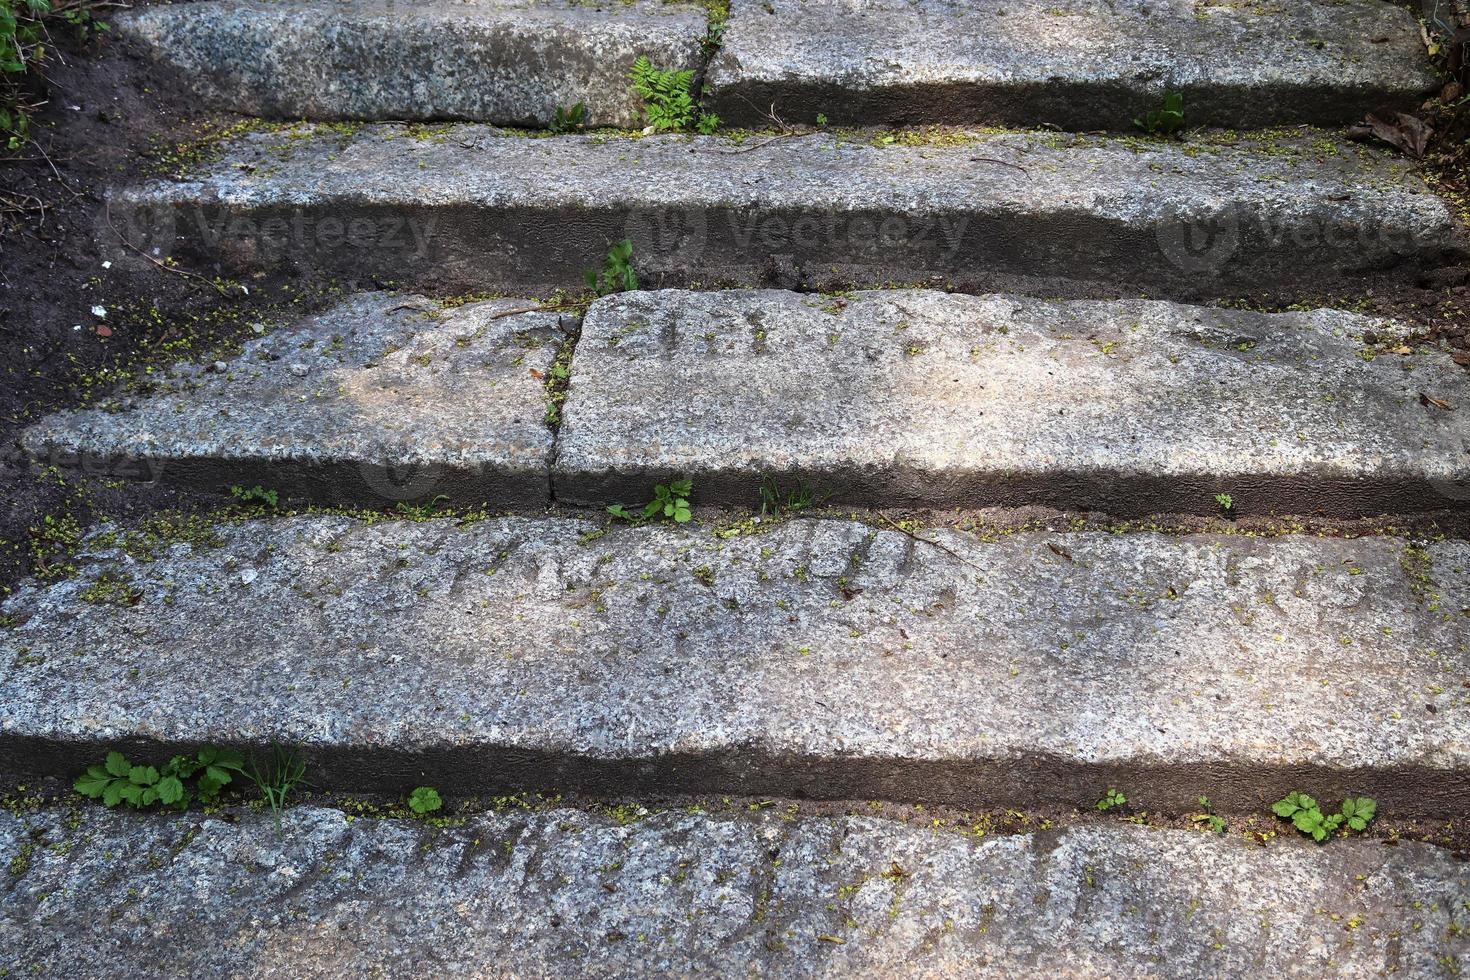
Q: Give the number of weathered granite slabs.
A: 7